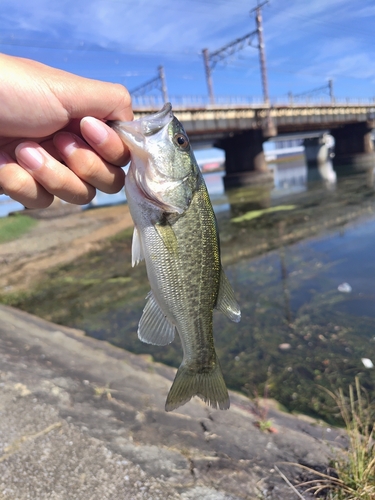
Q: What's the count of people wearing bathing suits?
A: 0